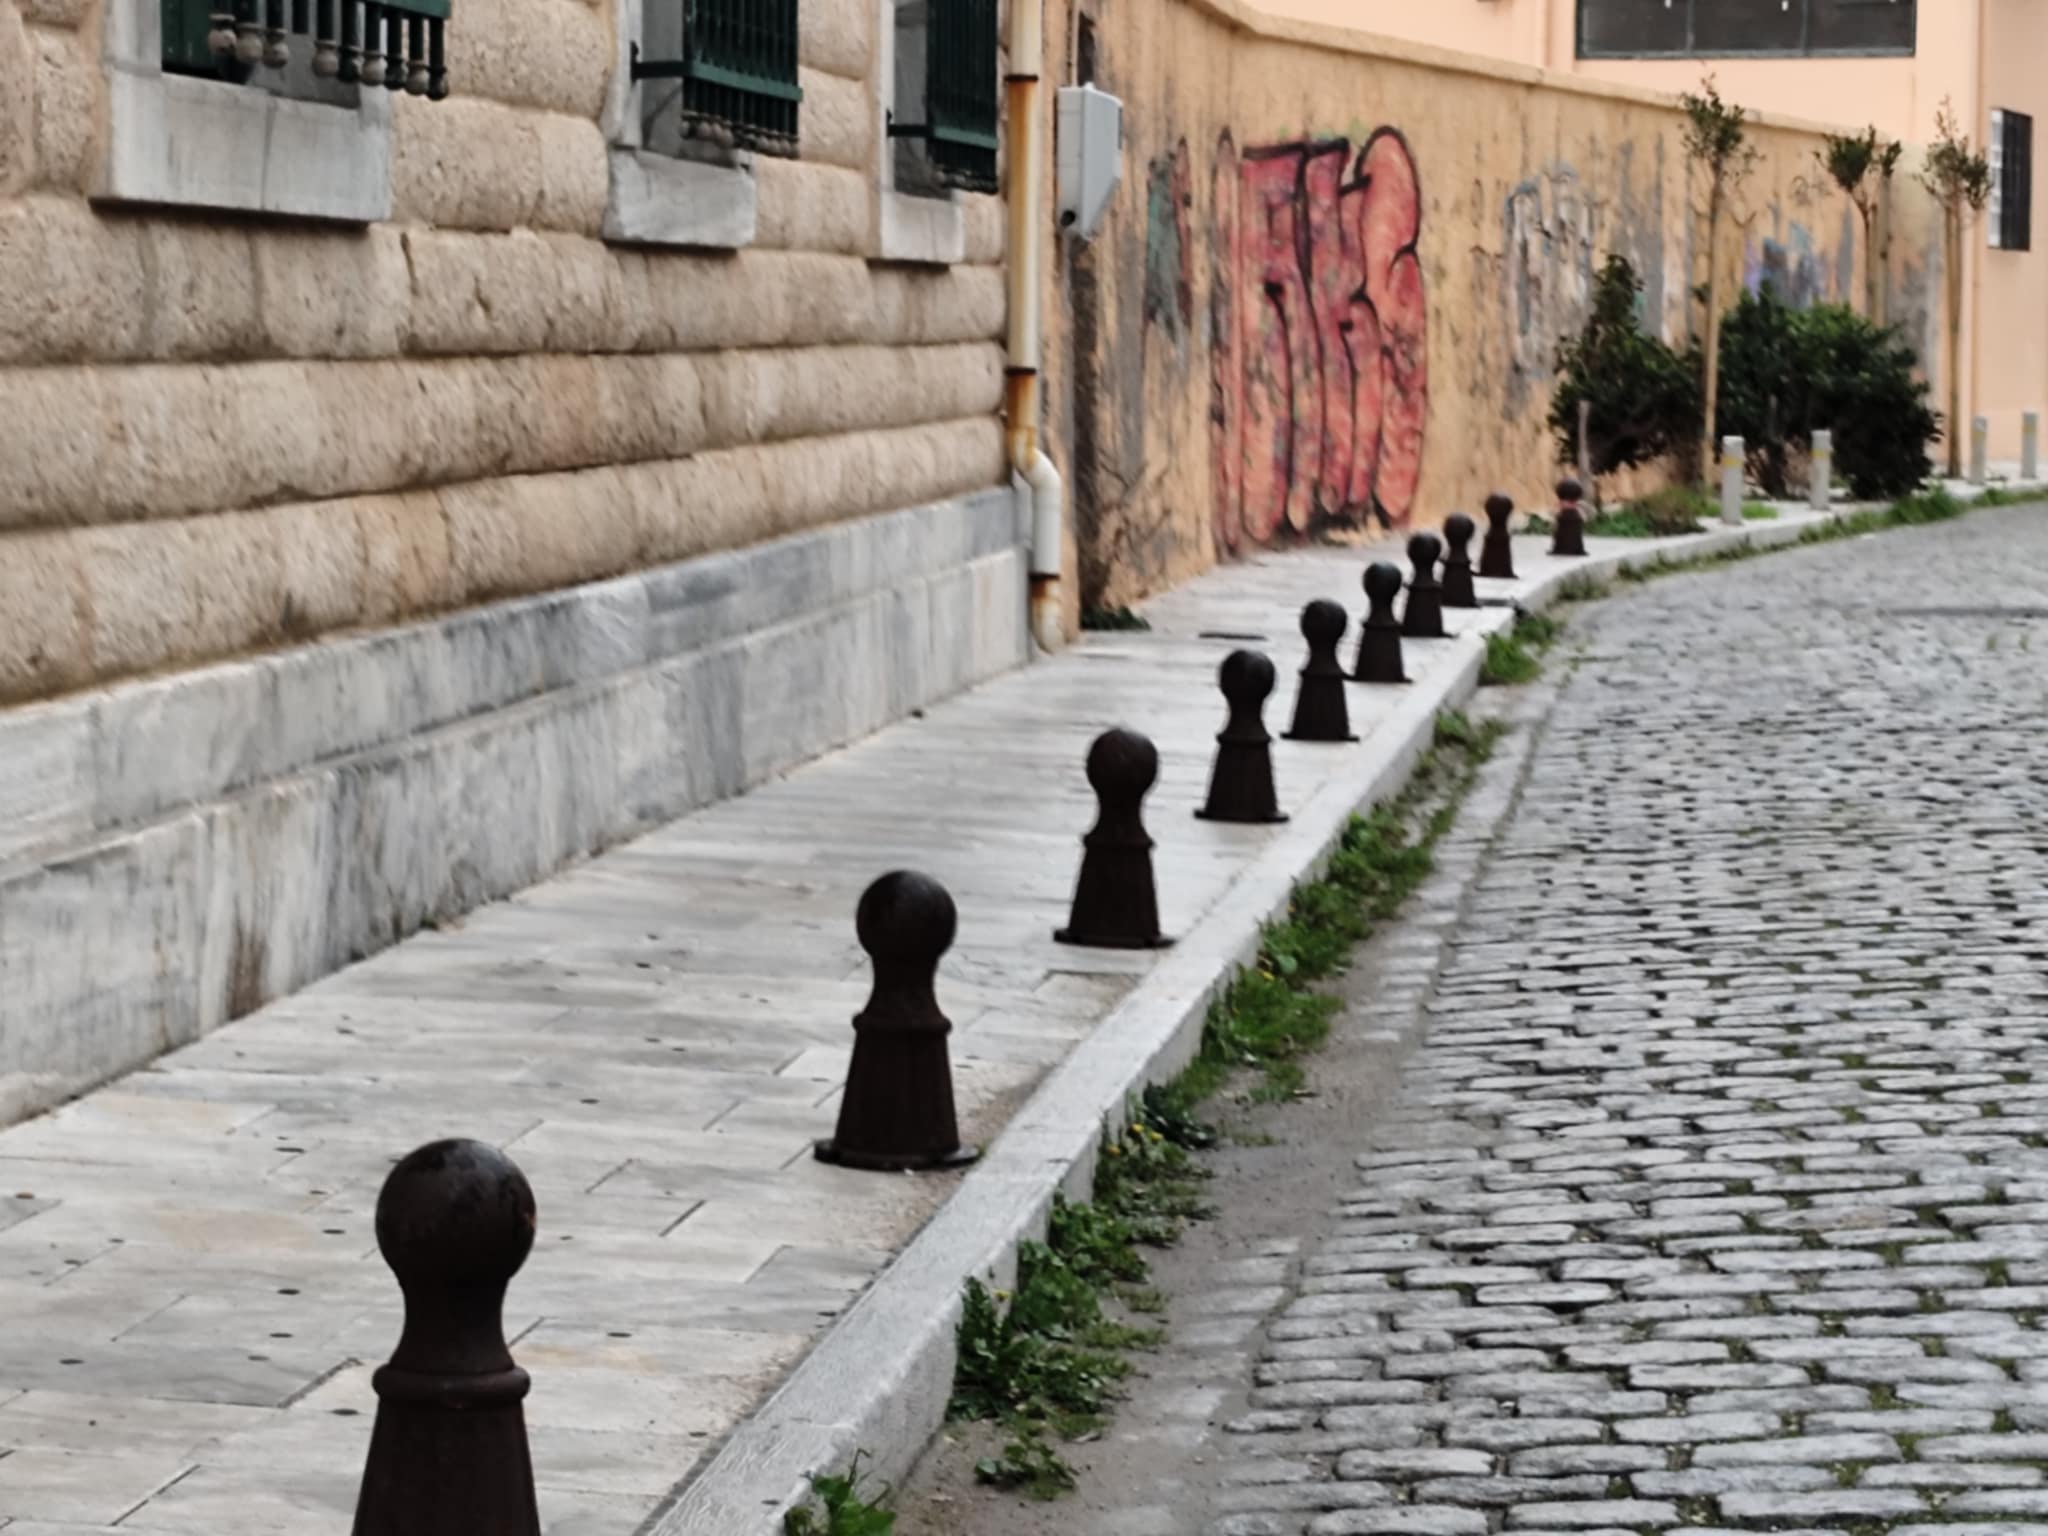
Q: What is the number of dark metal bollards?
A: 10